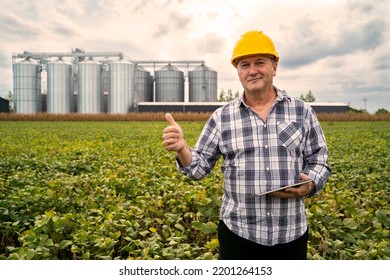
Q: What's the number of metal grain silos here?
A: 7